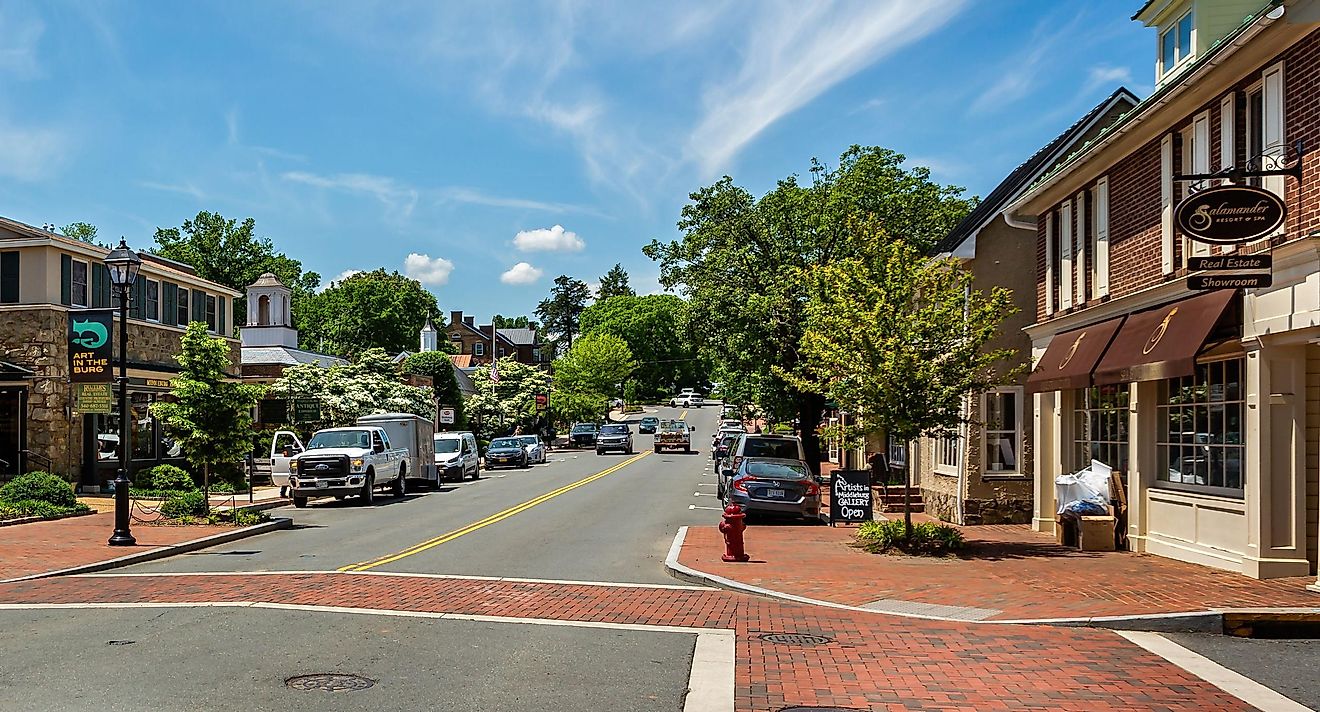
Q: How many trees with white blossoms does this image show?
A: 2